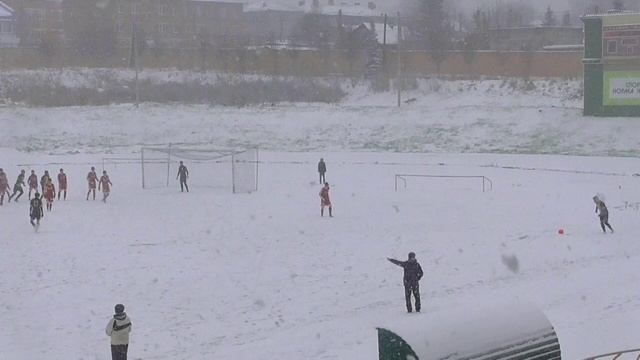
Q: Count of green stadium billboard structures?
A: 1